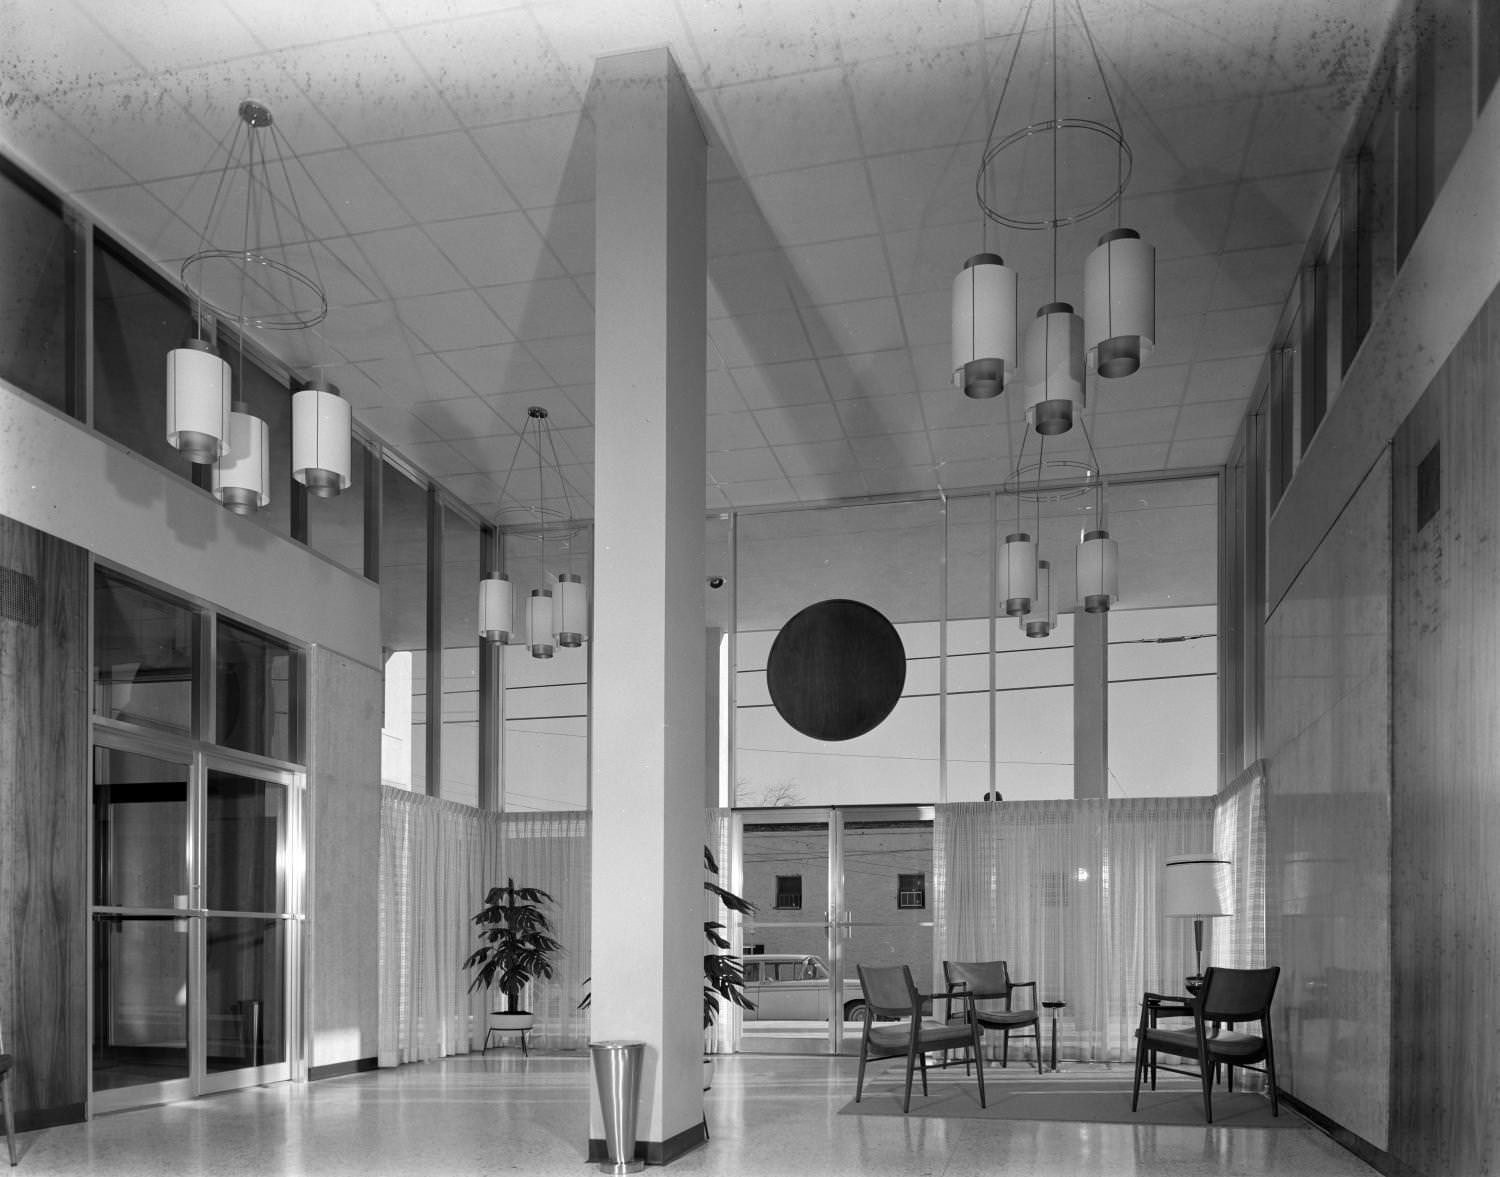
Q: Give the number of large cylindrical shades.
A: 12